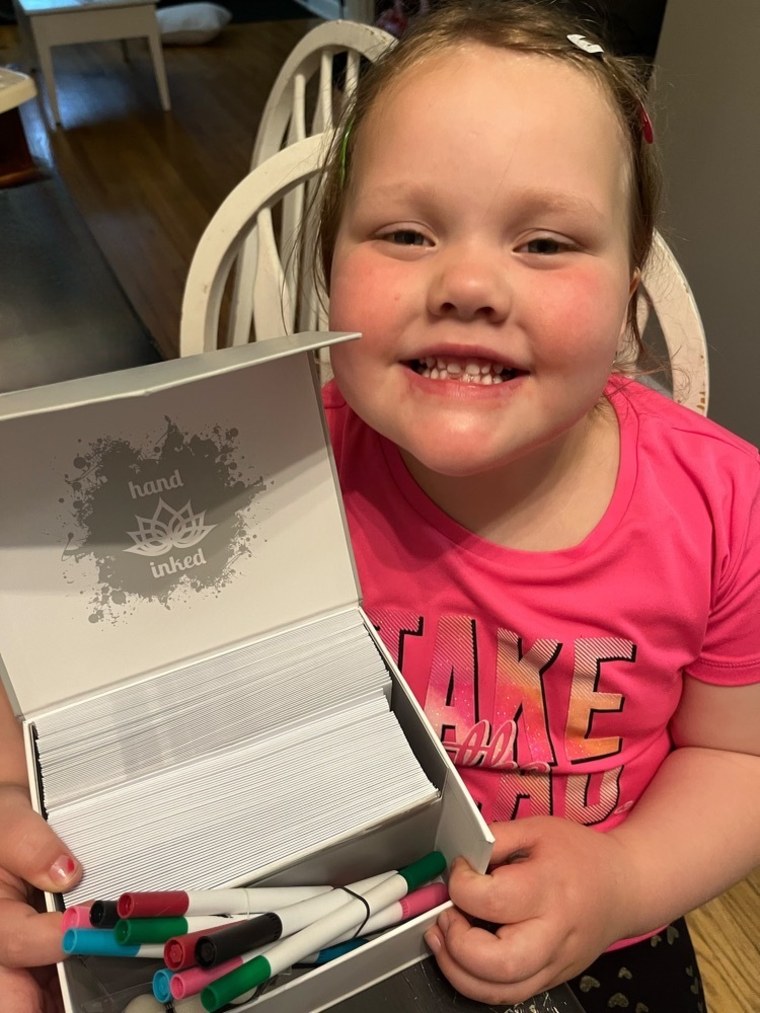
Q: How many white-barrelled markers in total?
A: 10